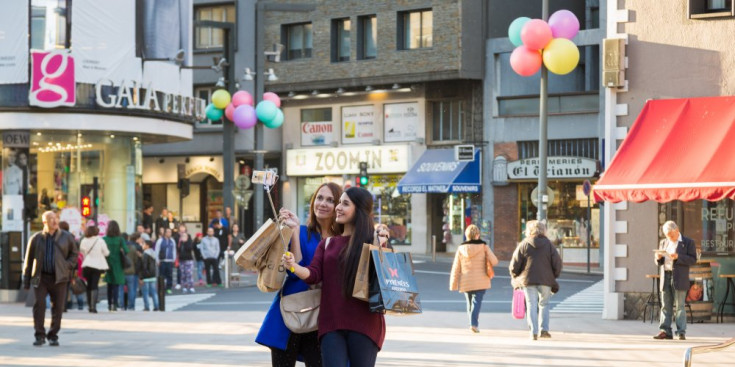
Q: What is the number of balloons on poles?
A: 13